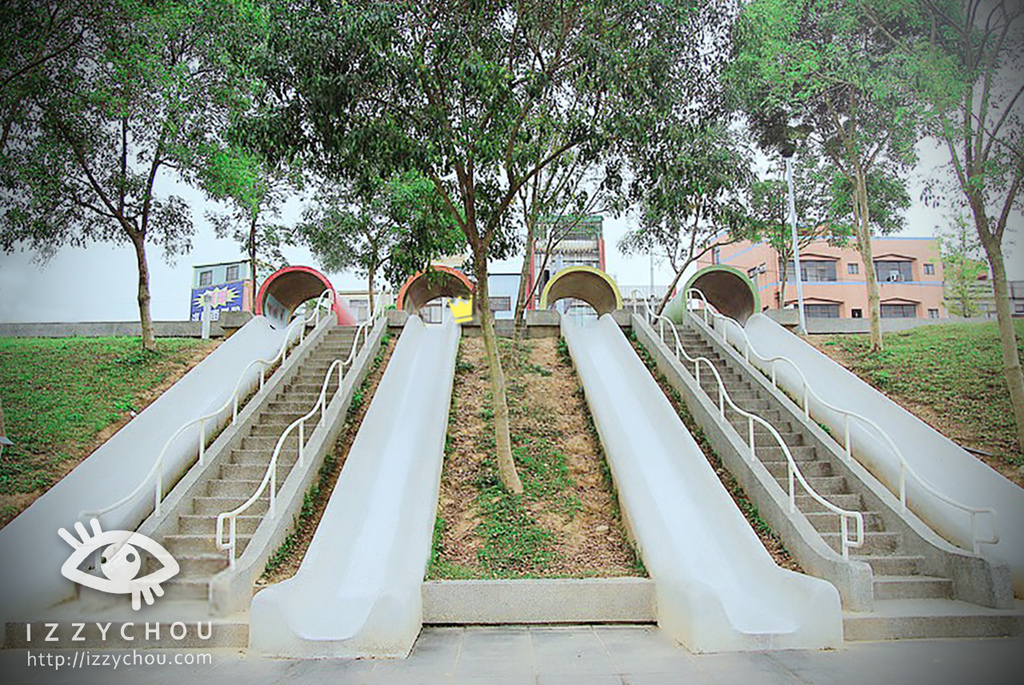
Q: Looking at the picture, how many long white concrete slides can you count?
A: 4